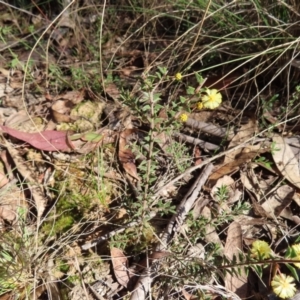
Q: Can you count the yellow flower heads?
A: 7